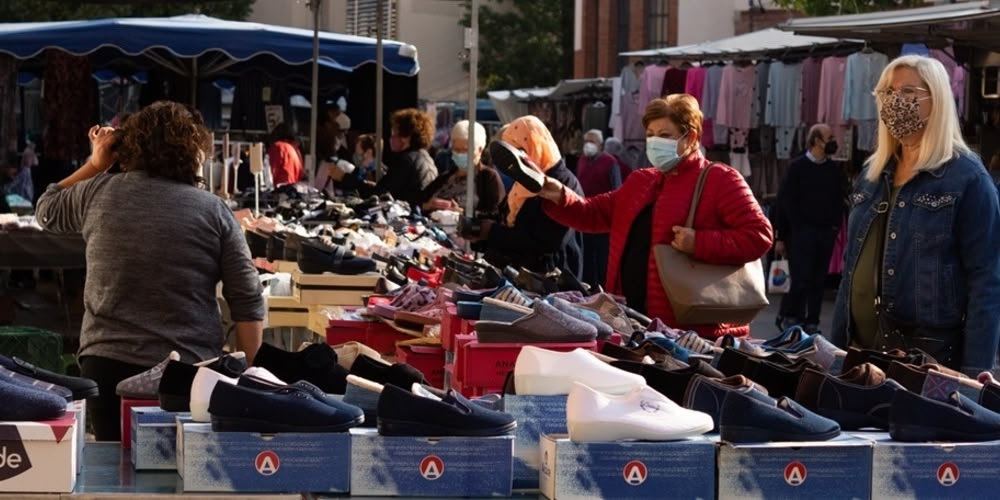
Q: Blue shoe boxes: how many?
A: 7